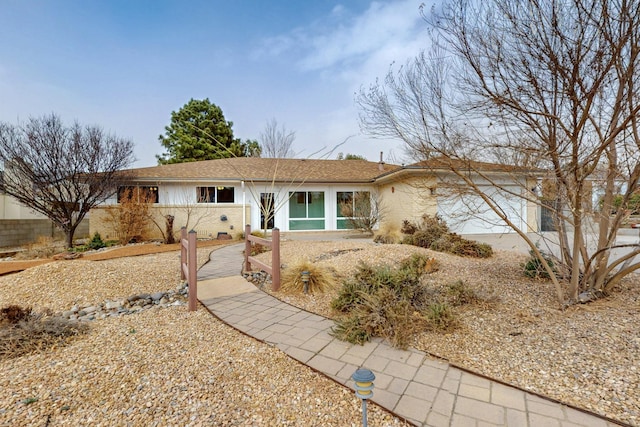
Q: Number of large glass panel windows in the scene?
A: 2